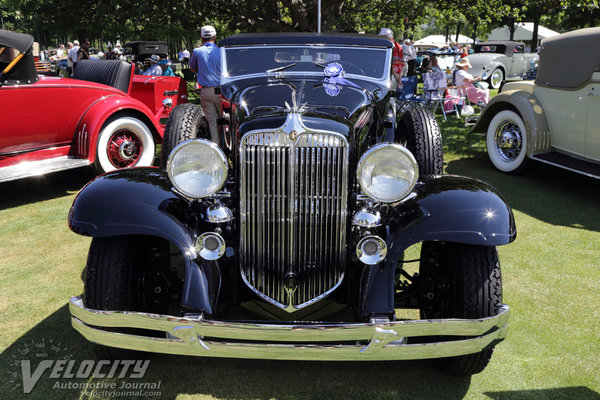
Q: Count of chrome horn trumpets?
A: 2